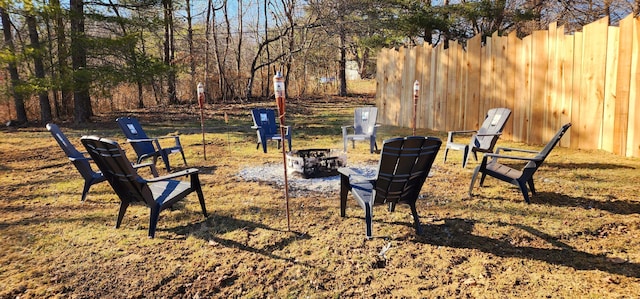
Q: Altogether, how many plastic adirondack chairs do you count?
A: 8